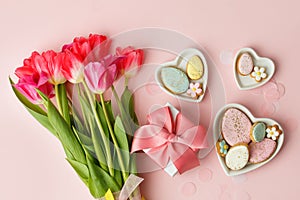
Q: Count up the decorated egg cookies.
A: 7